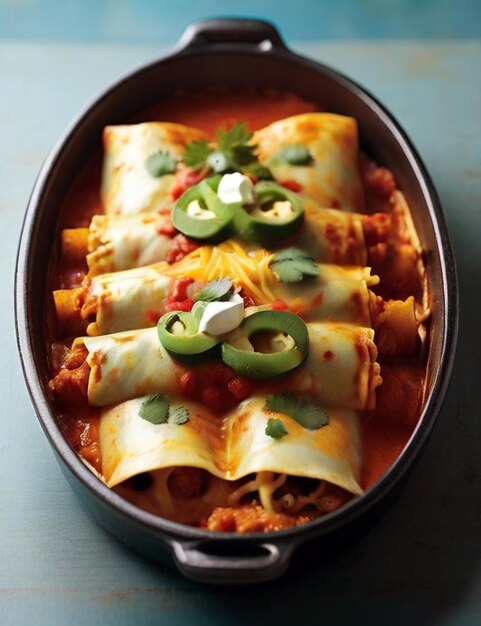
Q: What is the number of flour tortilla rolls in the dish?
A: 7